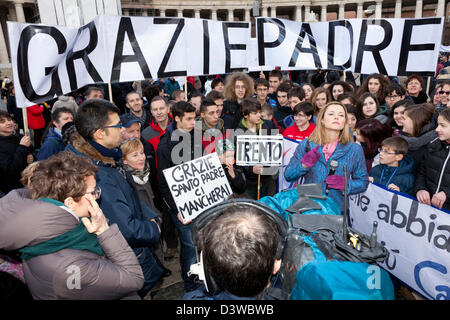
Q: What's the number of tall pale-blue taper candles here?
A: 0